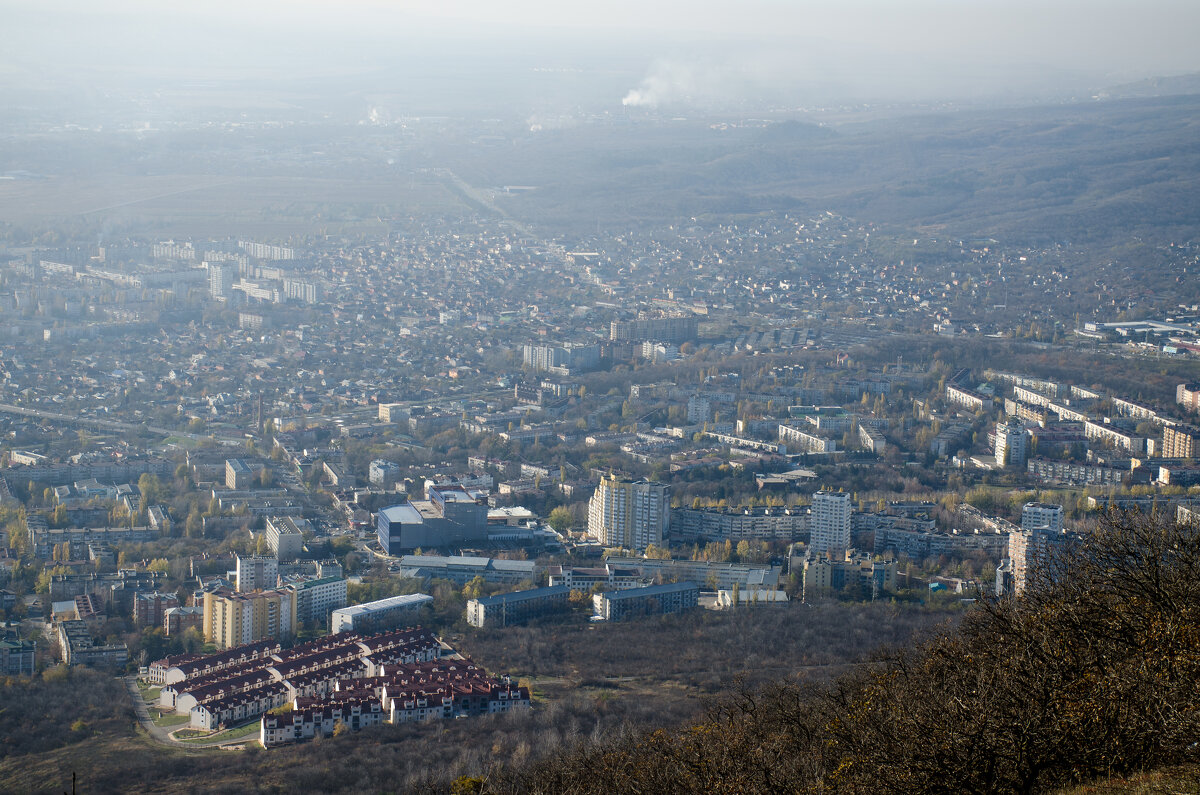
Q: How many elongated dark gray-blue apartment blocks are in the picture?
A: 2